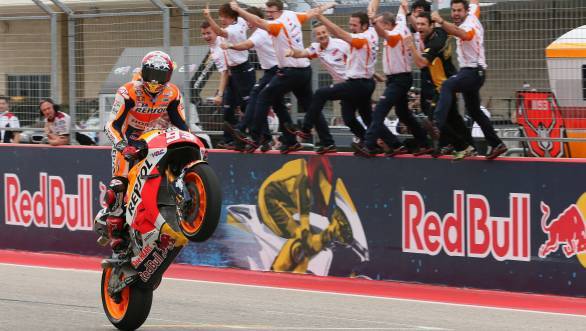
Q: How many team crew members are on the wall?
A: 10